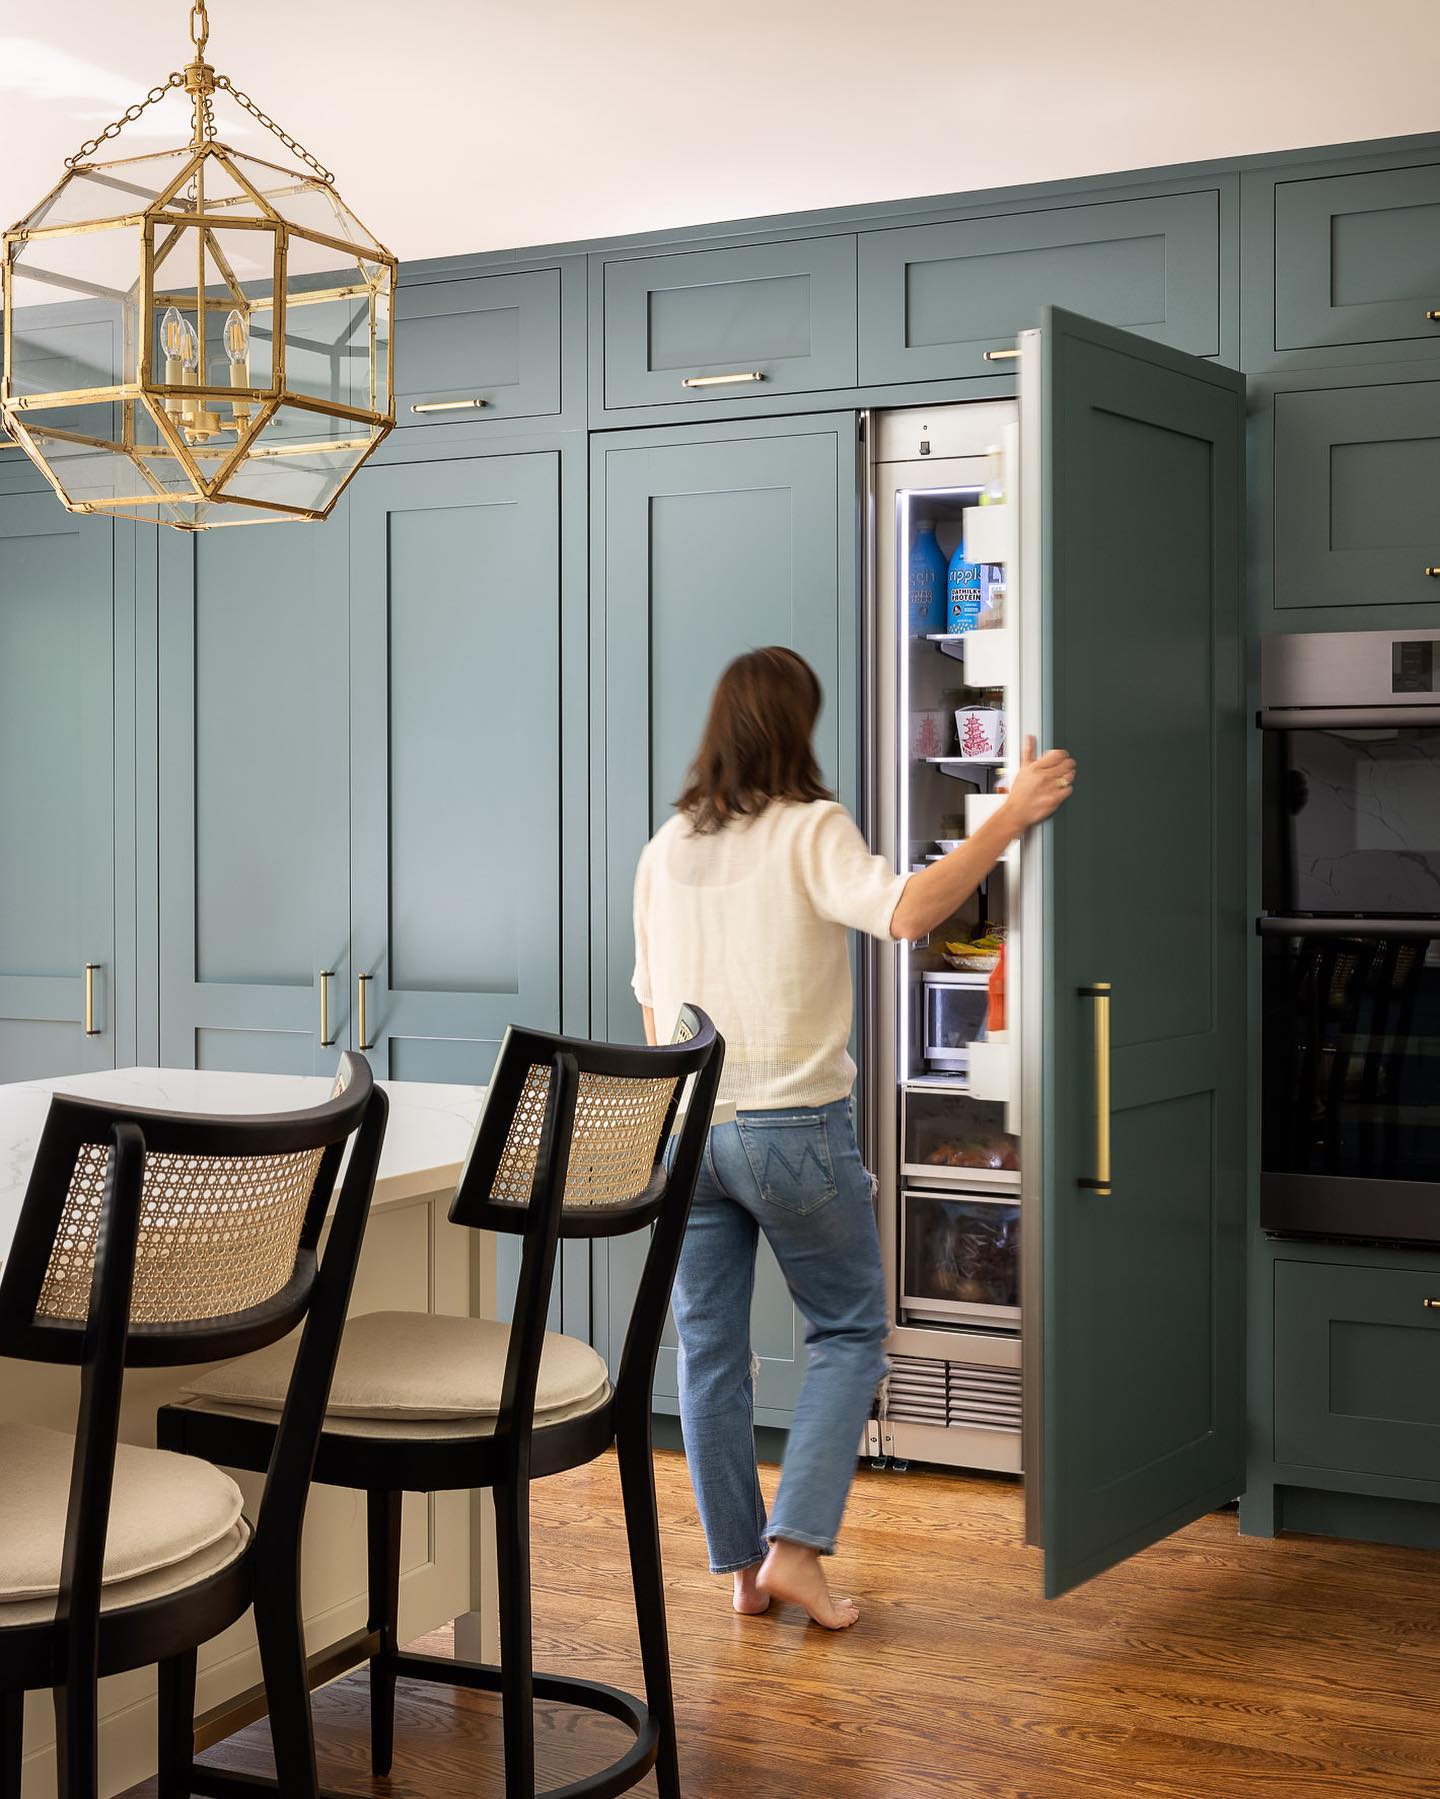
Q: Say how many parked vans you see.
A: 0